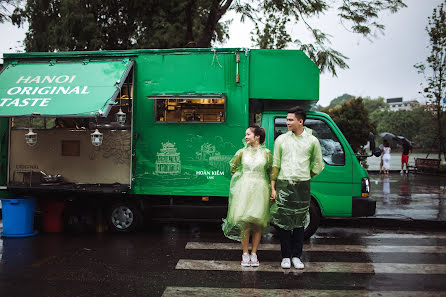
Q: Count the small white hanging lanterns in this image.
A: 3